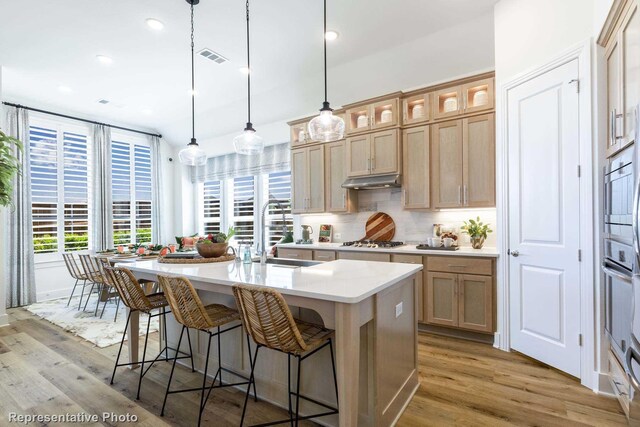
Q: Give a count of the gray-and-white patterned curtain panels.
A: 3